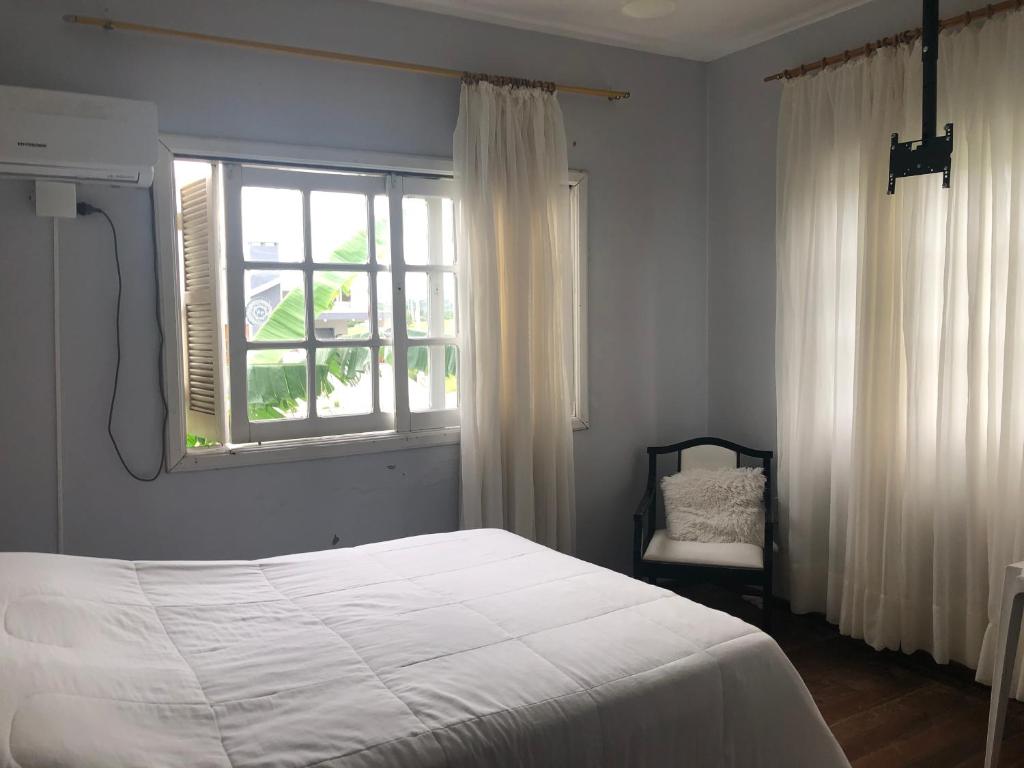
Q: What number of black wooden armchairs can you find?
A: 1